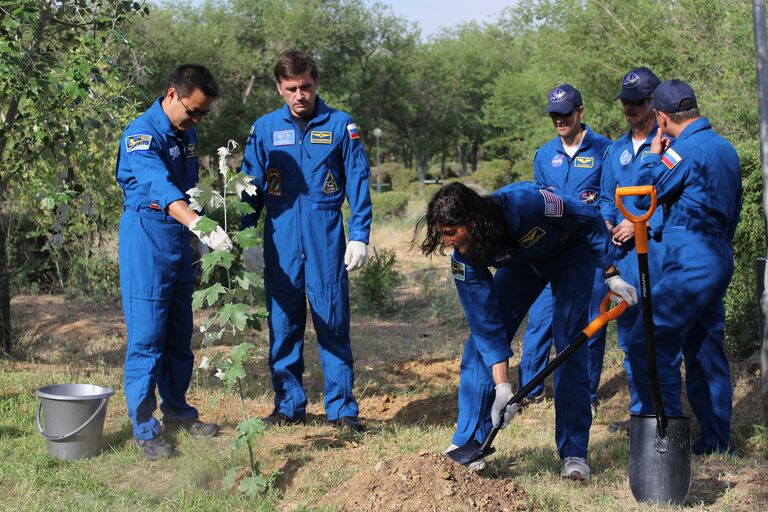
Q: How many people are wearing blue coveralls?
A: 6